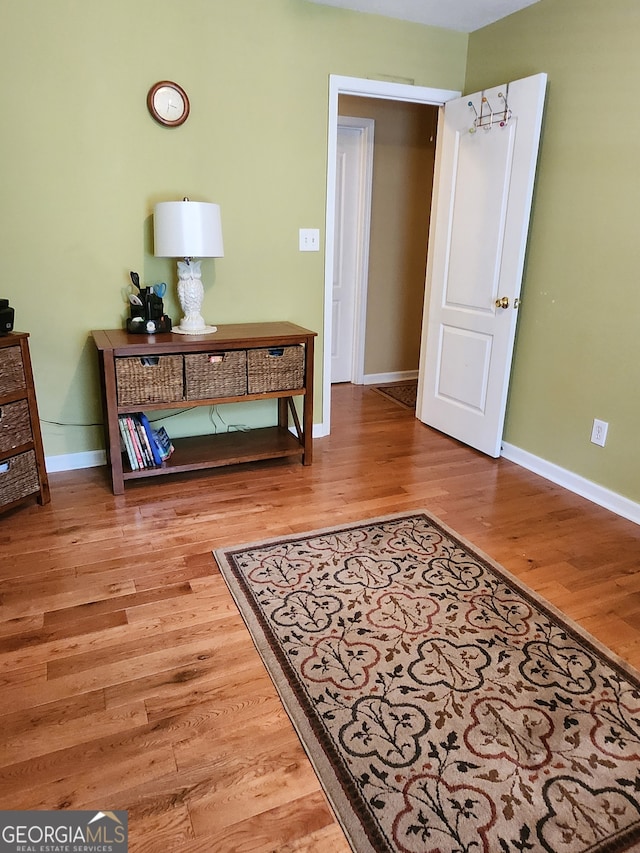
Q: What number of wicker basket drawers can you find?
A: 6